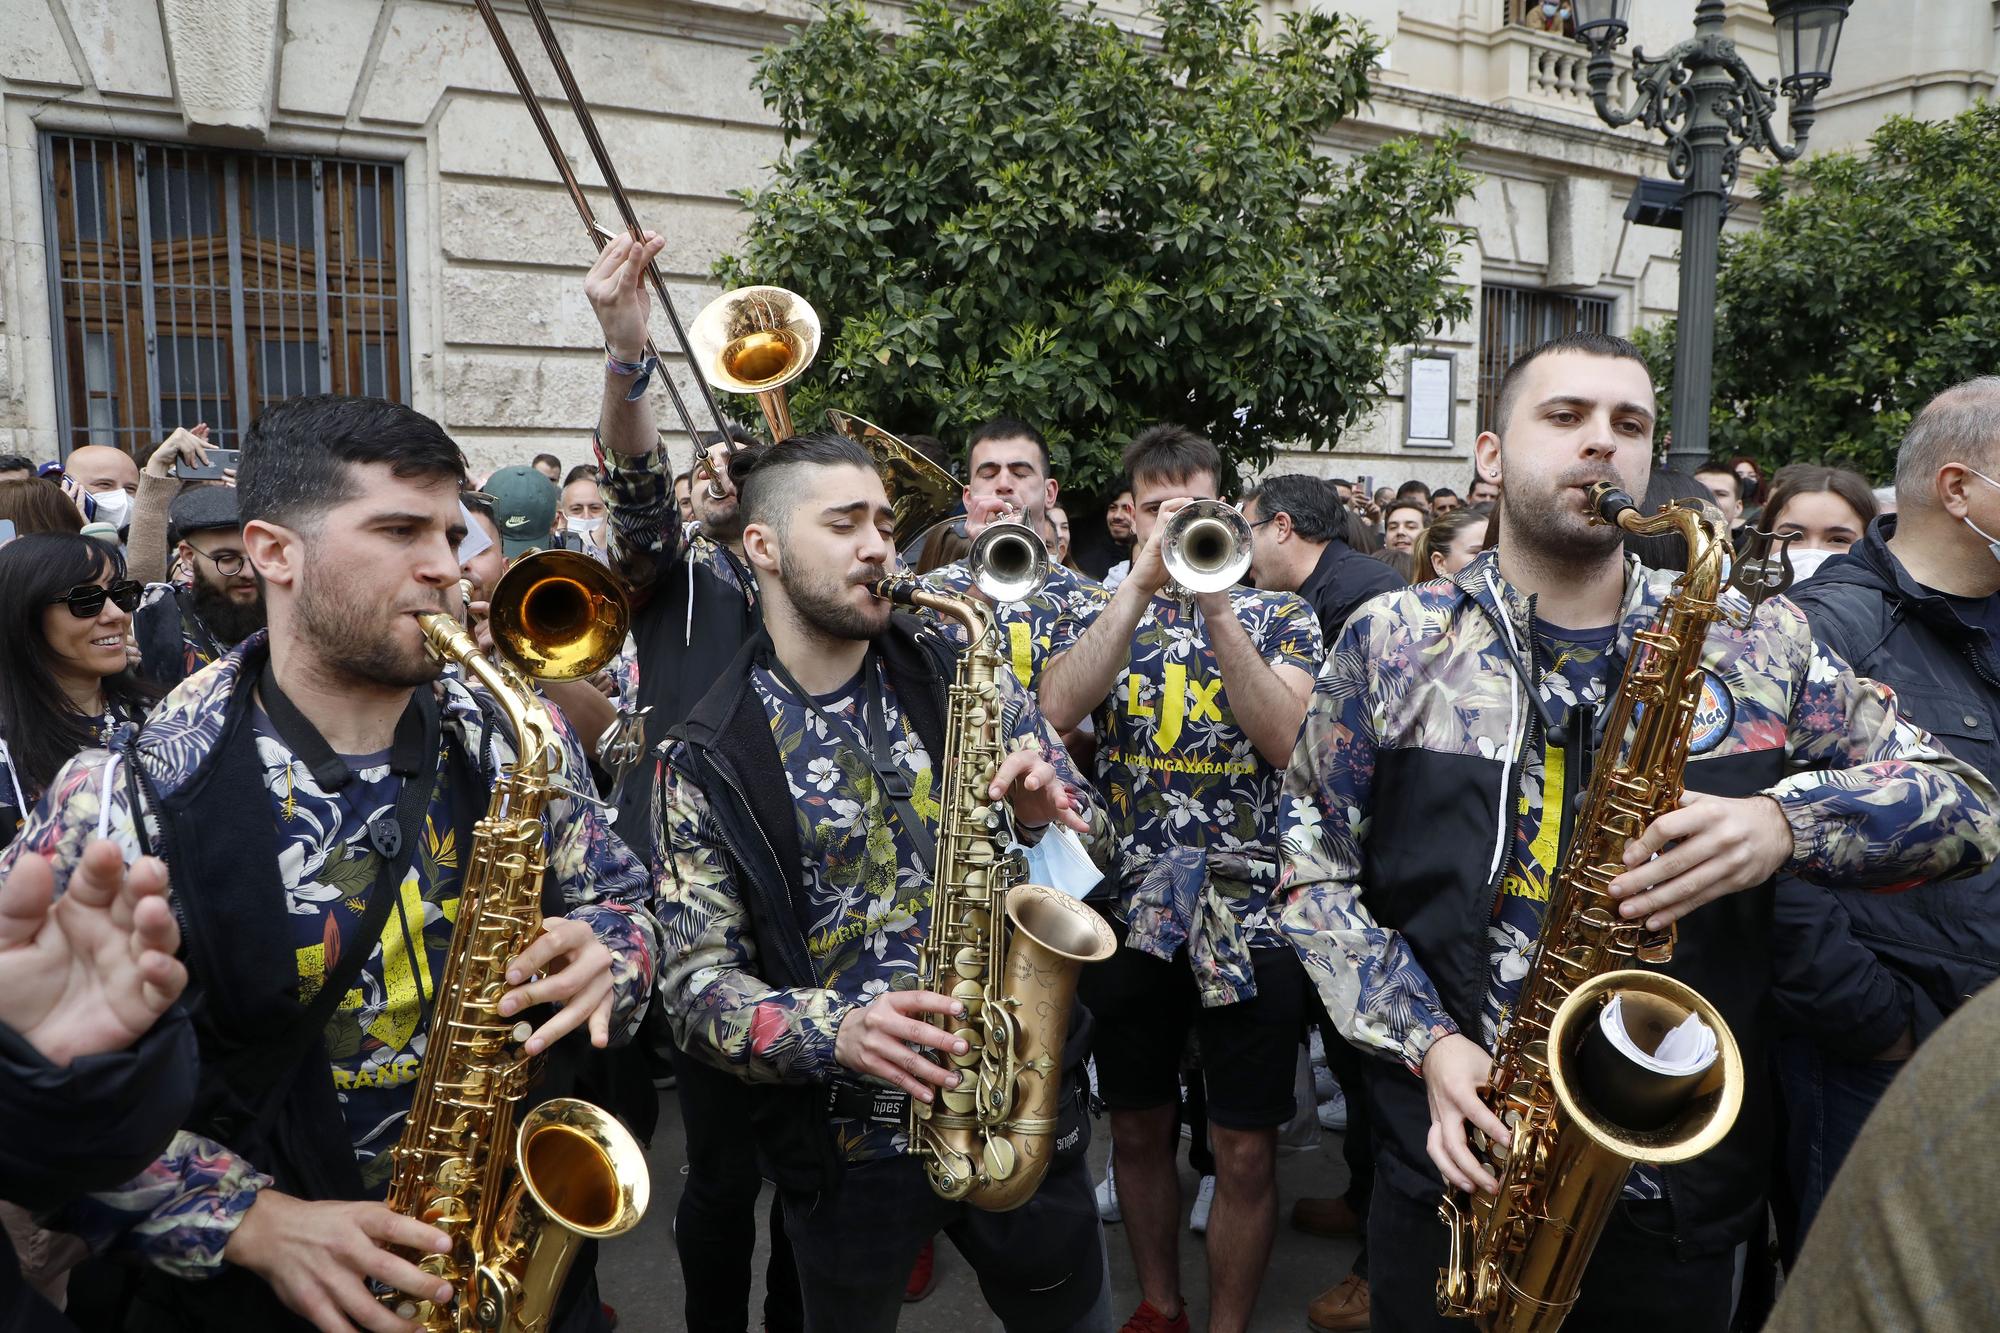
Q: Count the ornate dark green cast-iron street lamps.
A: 1